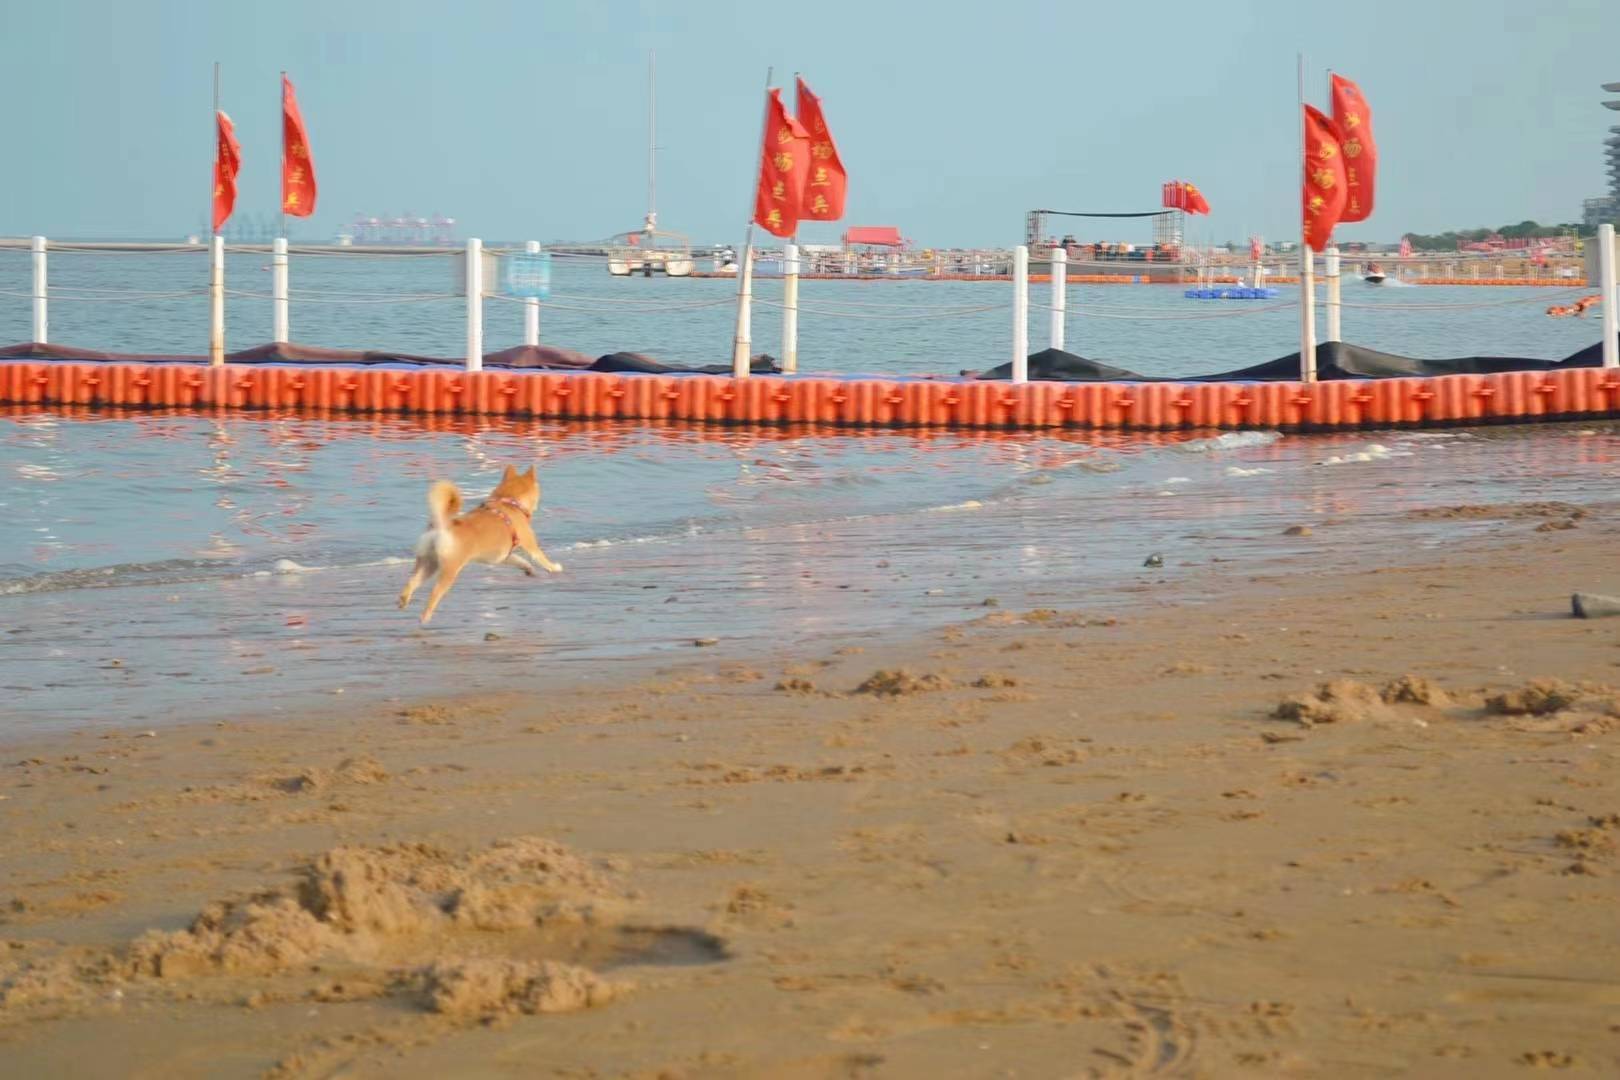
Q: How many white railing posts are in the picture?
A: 12